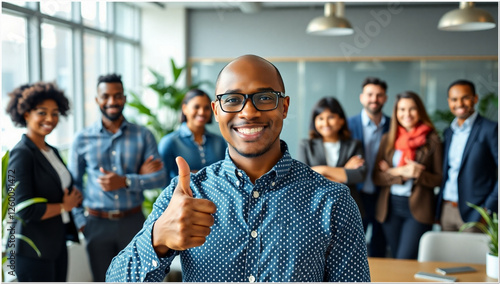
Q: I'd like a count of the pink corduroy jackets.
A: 0